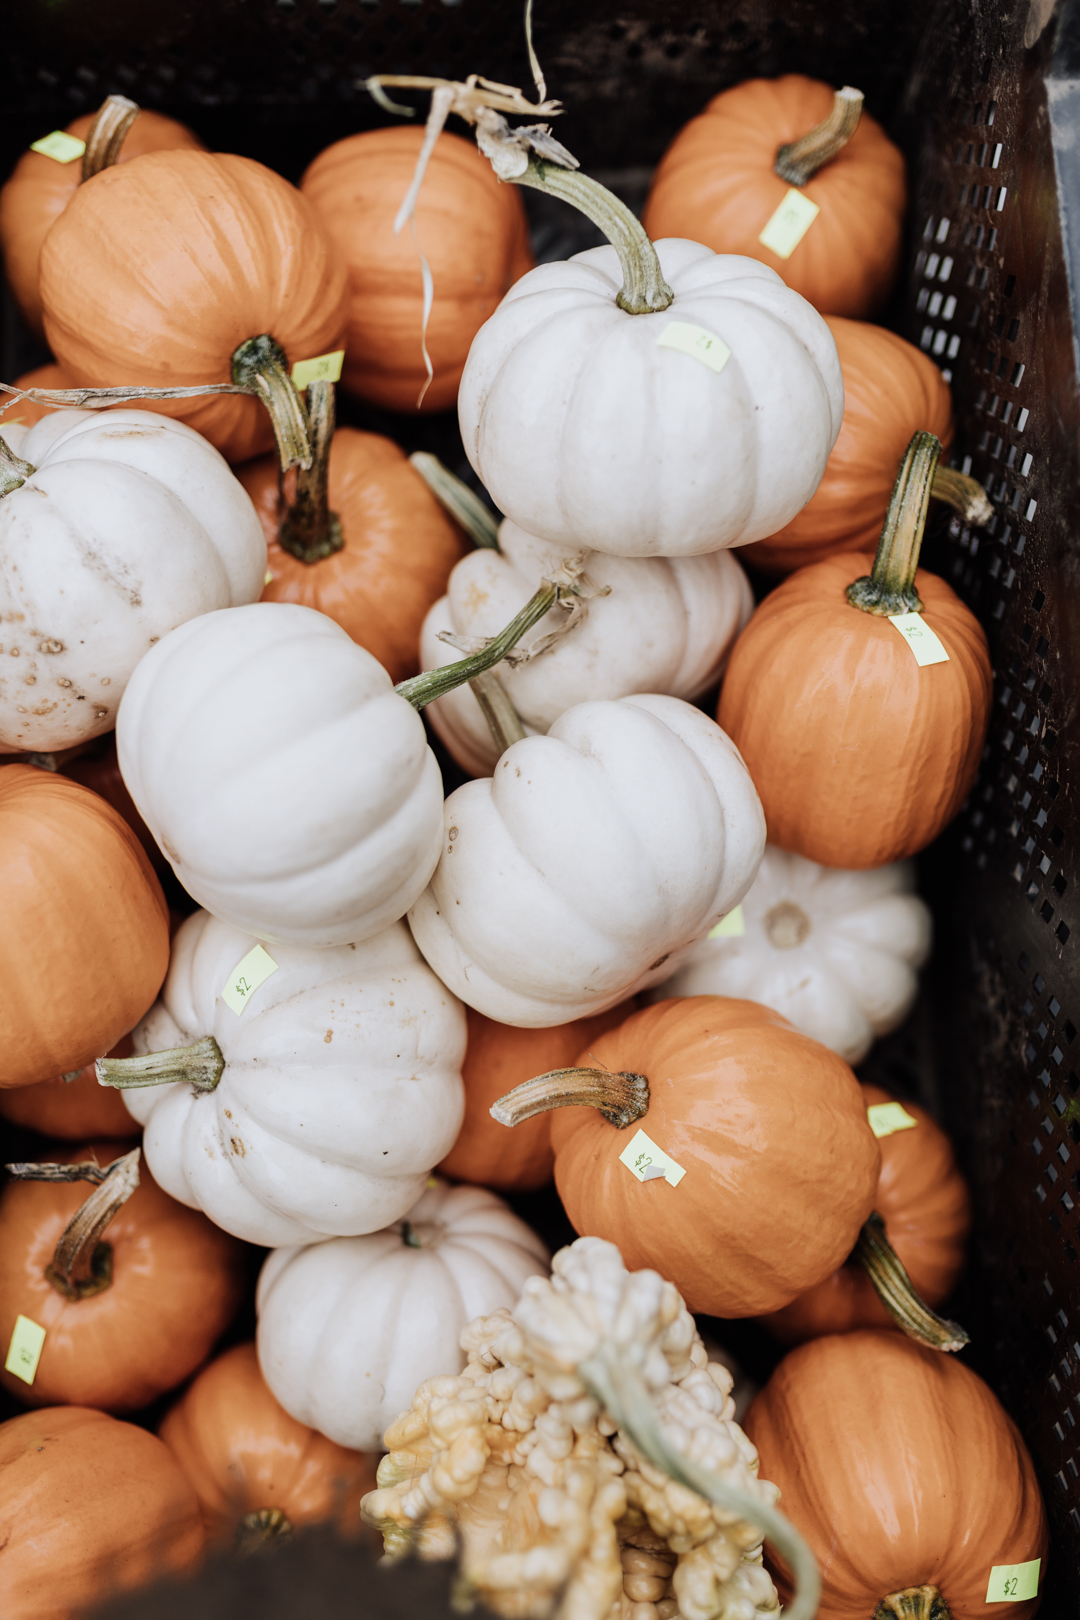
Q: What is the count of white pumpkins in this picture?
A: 8